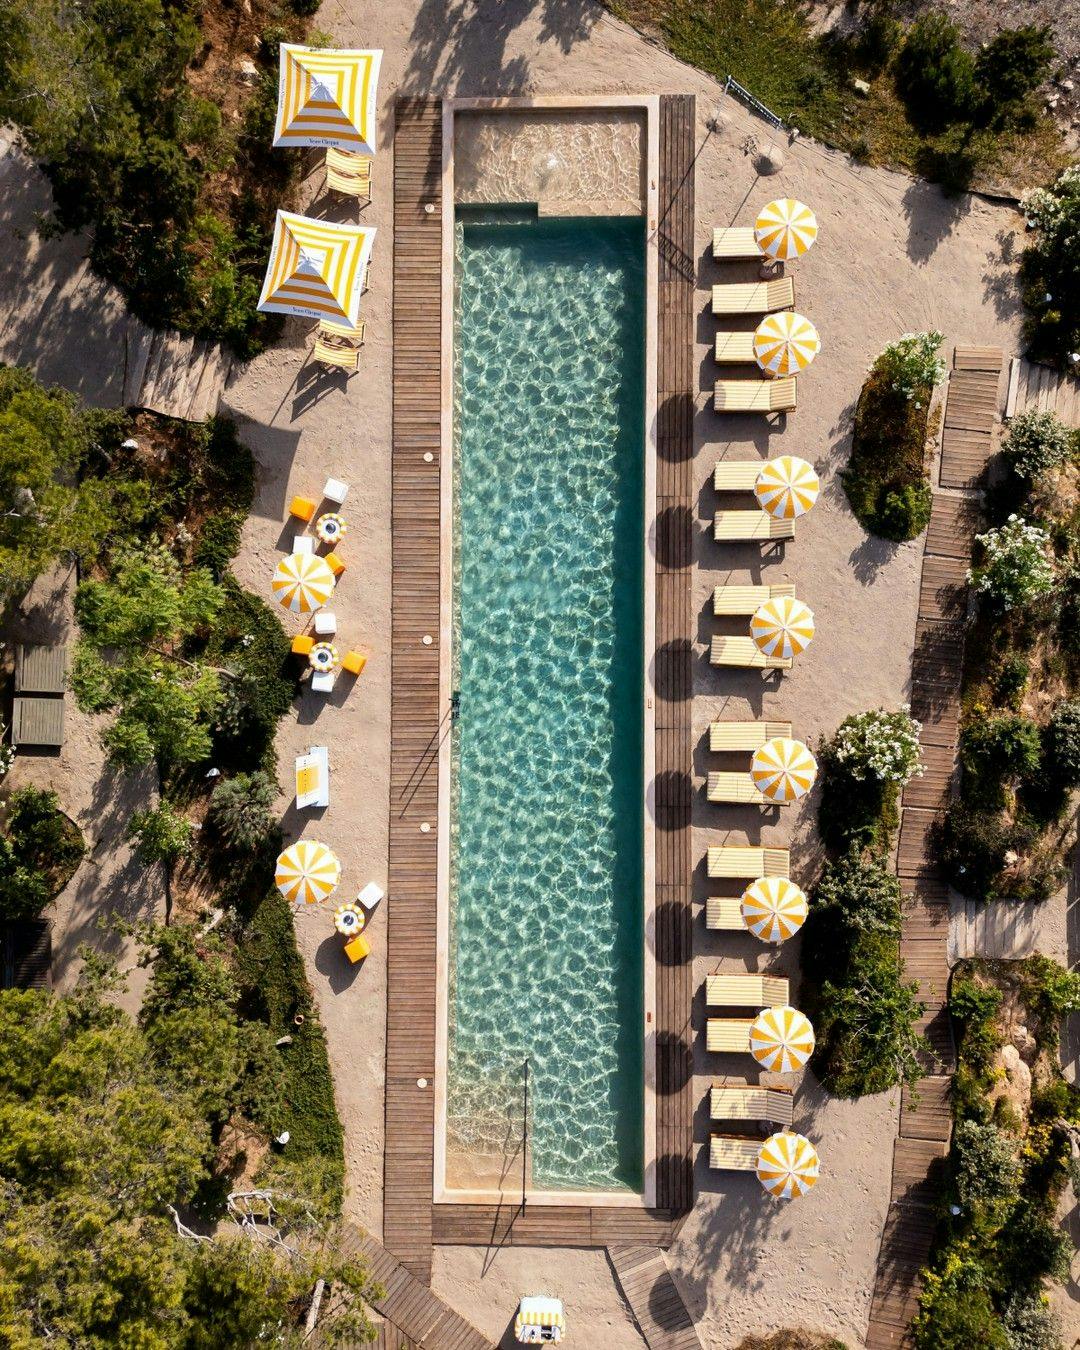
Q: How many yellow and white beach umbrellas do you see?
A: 12